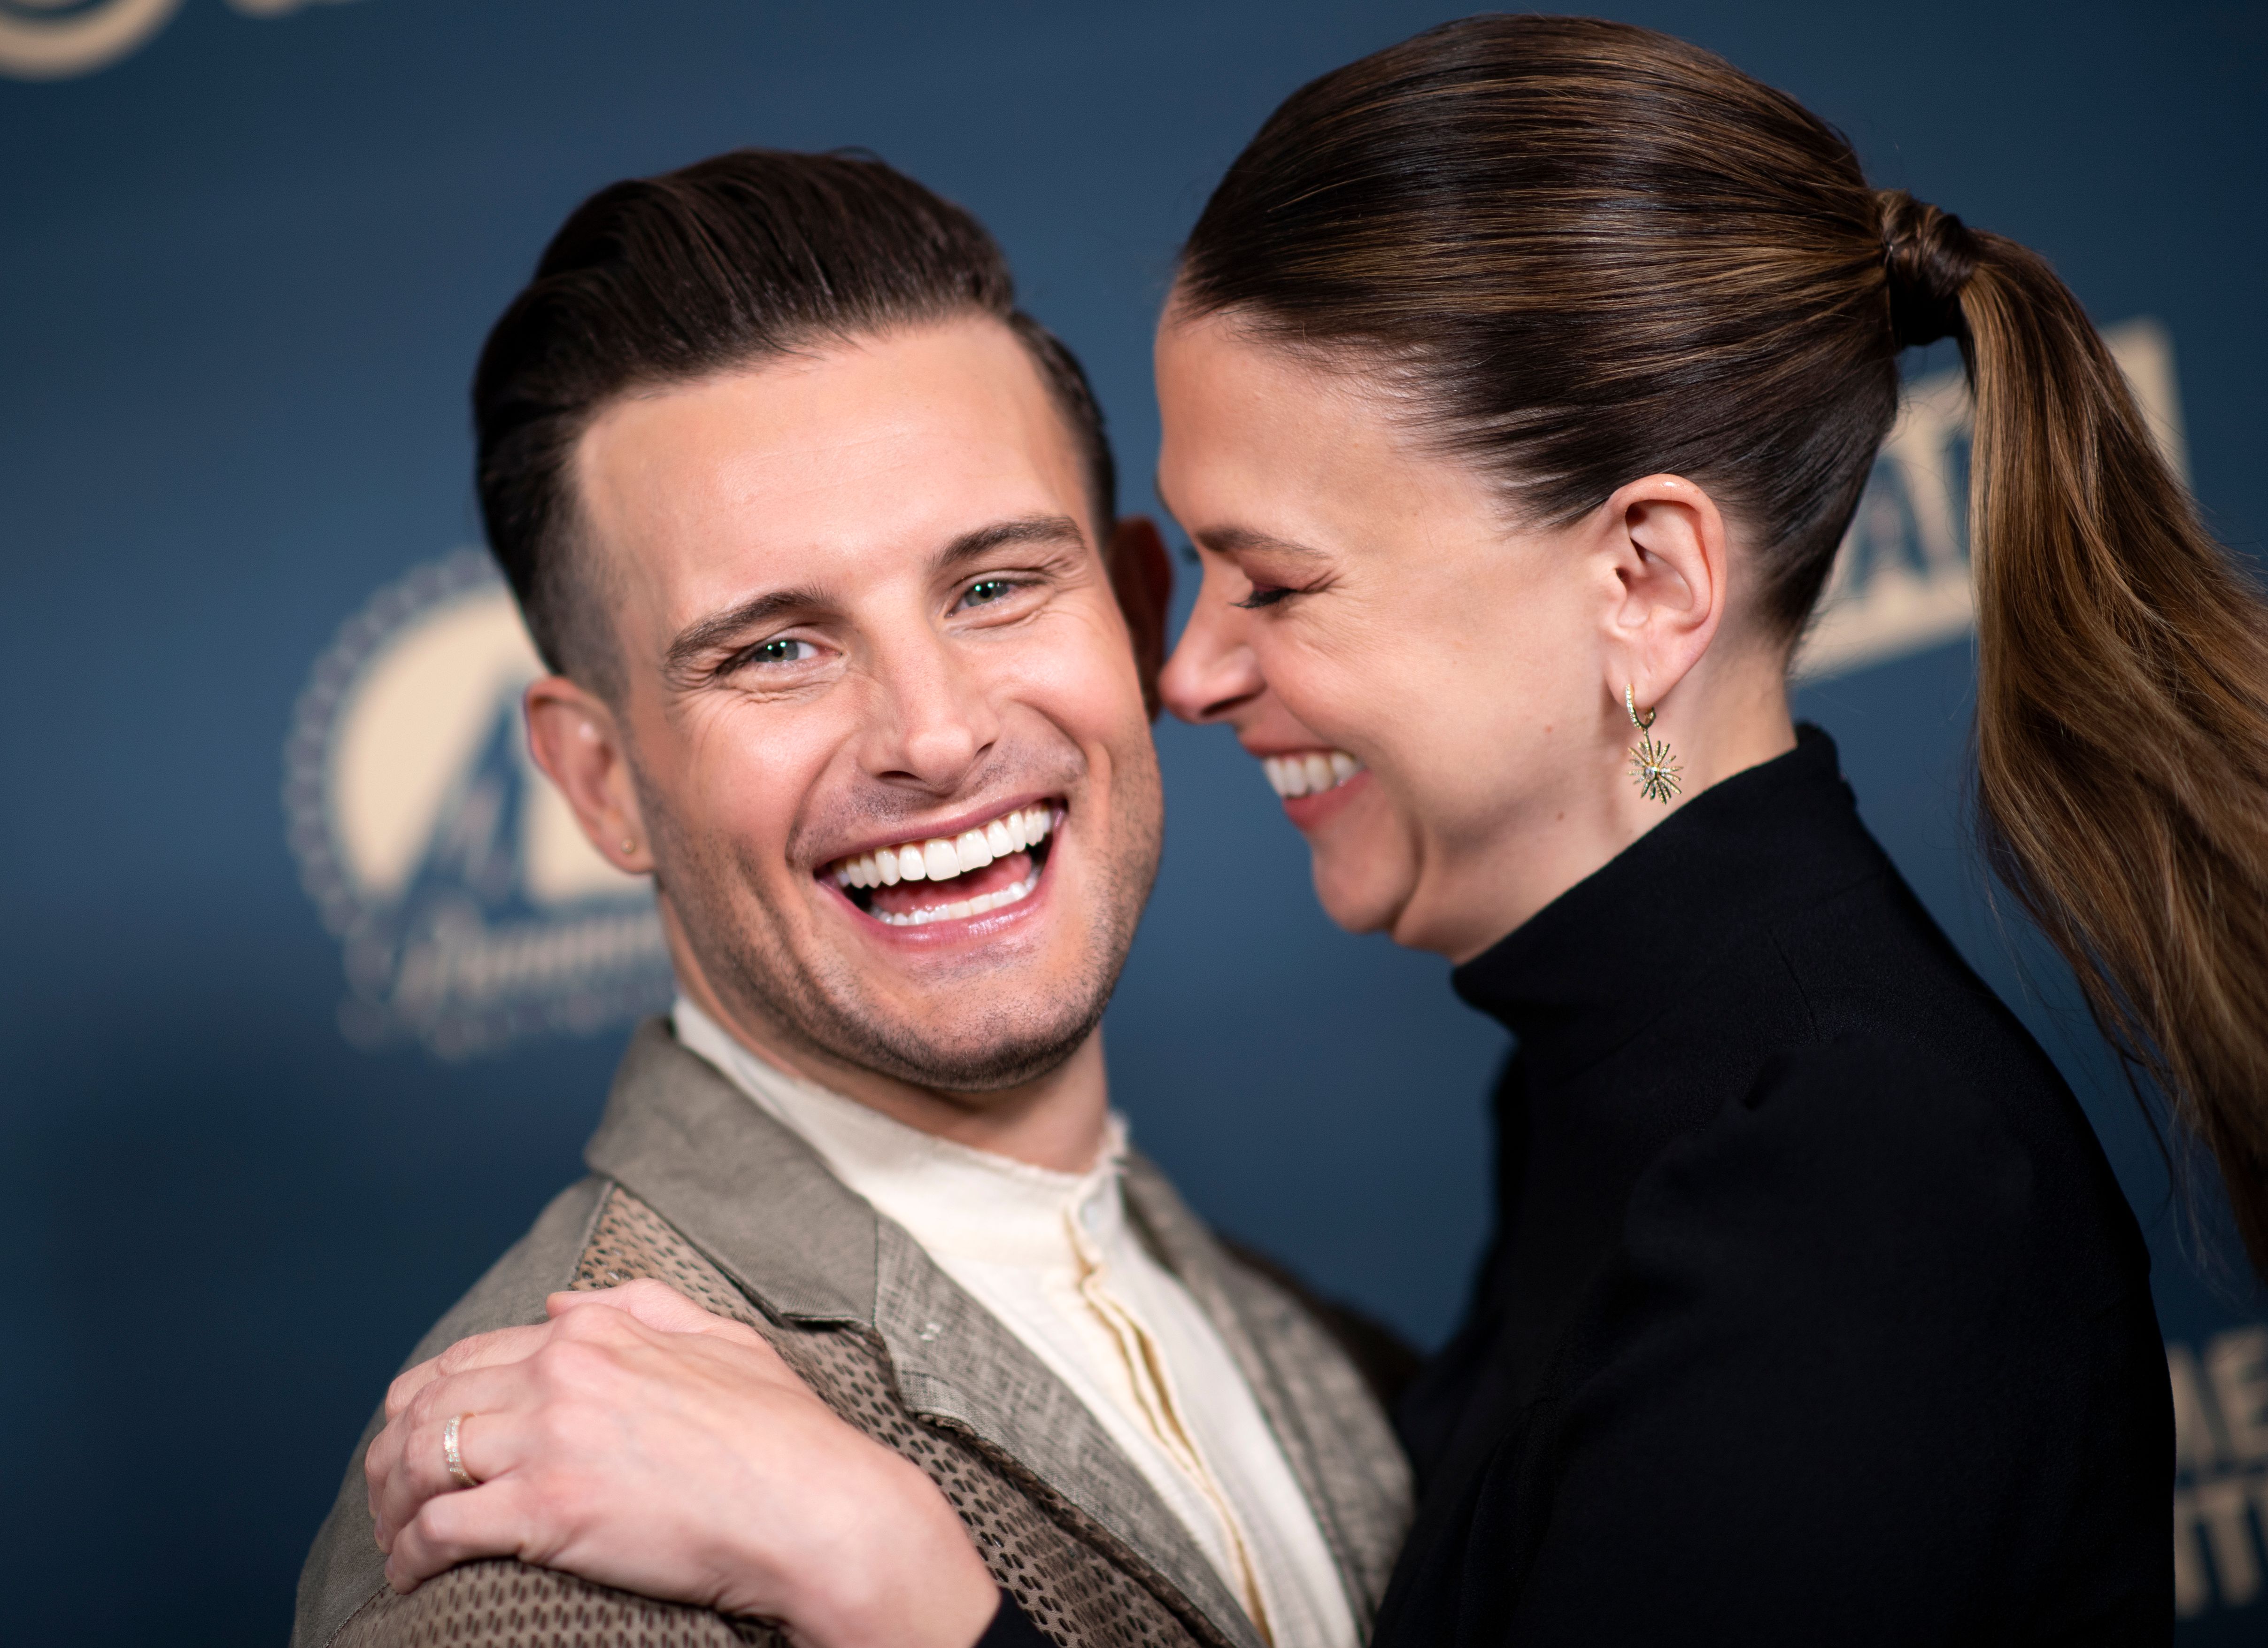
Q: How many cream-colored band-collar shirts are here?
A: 1